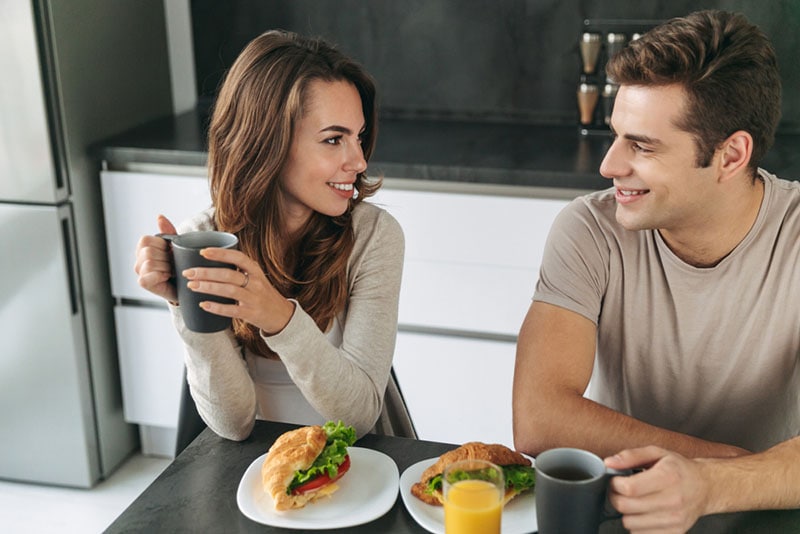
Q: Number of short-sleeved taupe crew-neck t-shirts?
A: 1